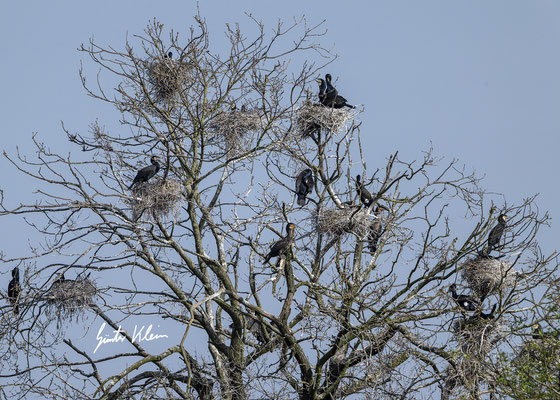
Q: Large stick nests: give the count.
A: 8